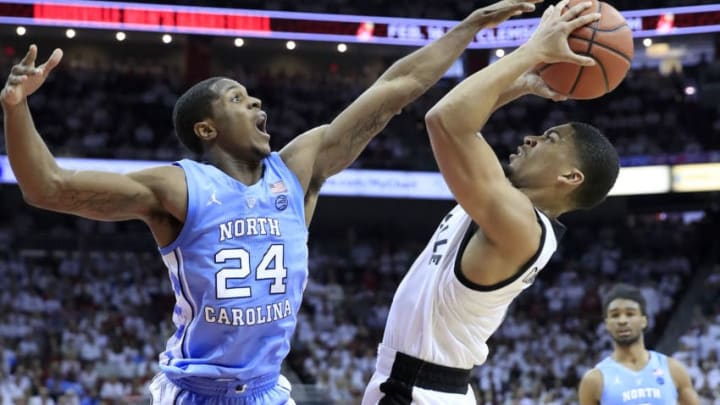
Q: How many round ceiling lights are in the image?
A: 9